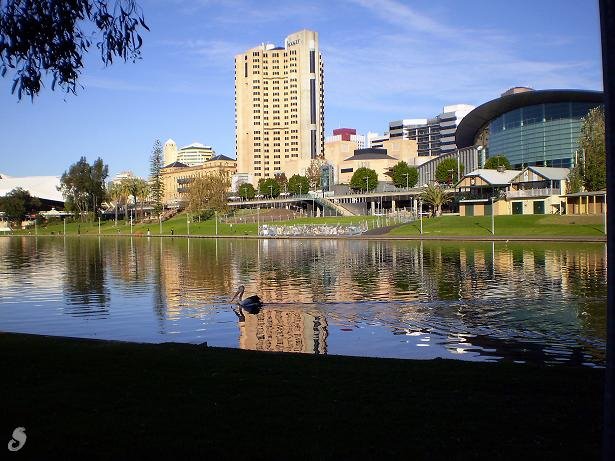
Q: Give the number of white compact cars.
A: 0